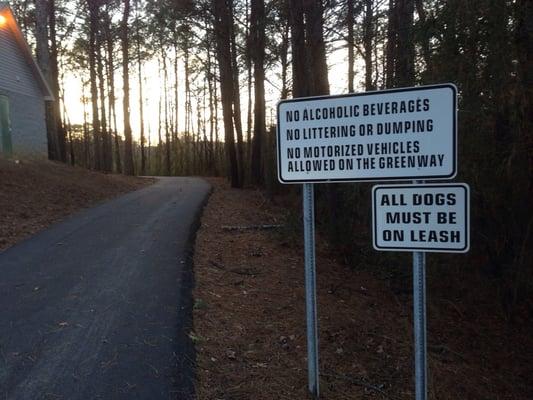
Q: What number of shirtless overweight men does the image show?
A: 0